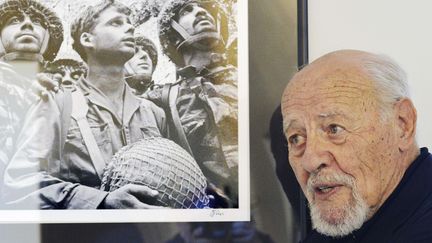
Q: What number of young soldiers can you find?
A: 5